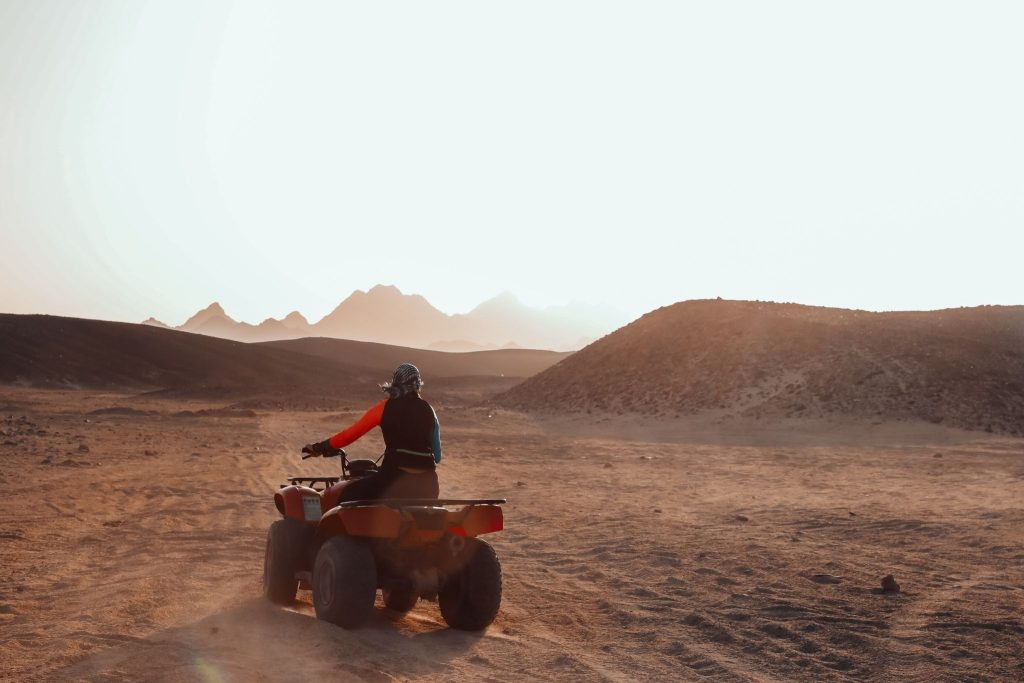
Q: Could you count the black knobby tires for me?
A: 4